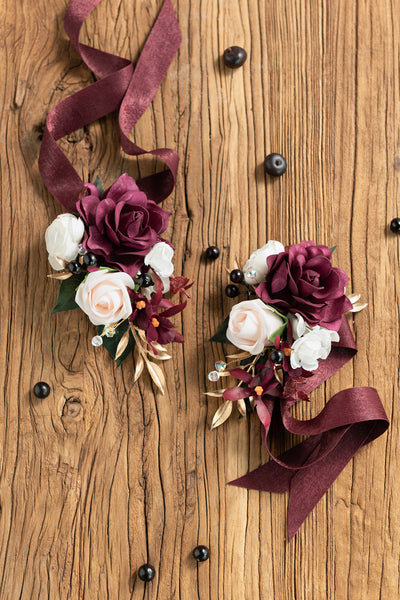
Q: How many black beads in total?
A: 13